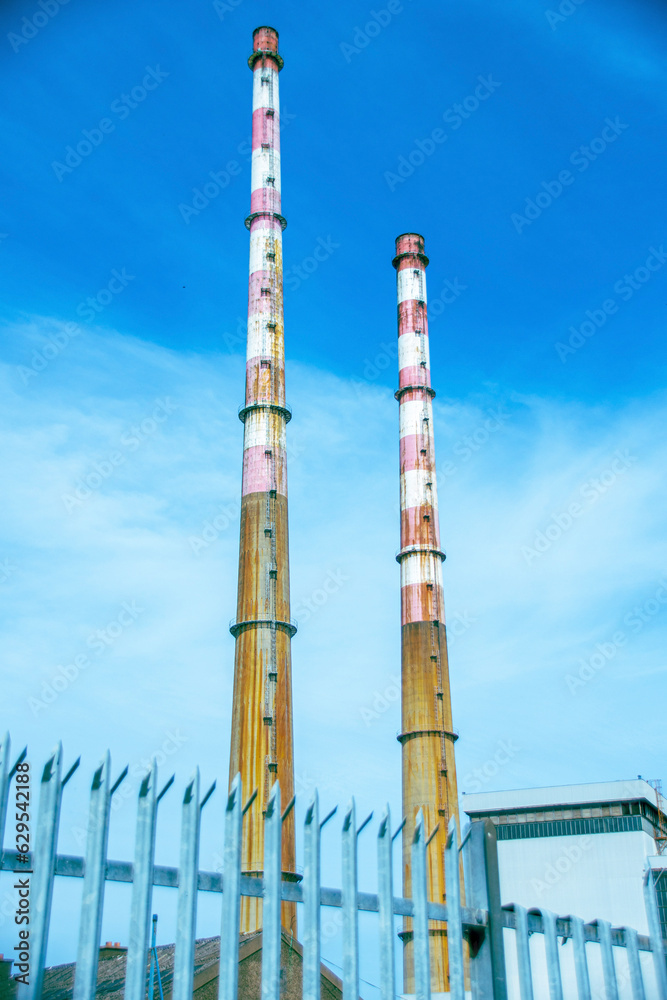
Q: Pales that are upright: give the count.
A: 13